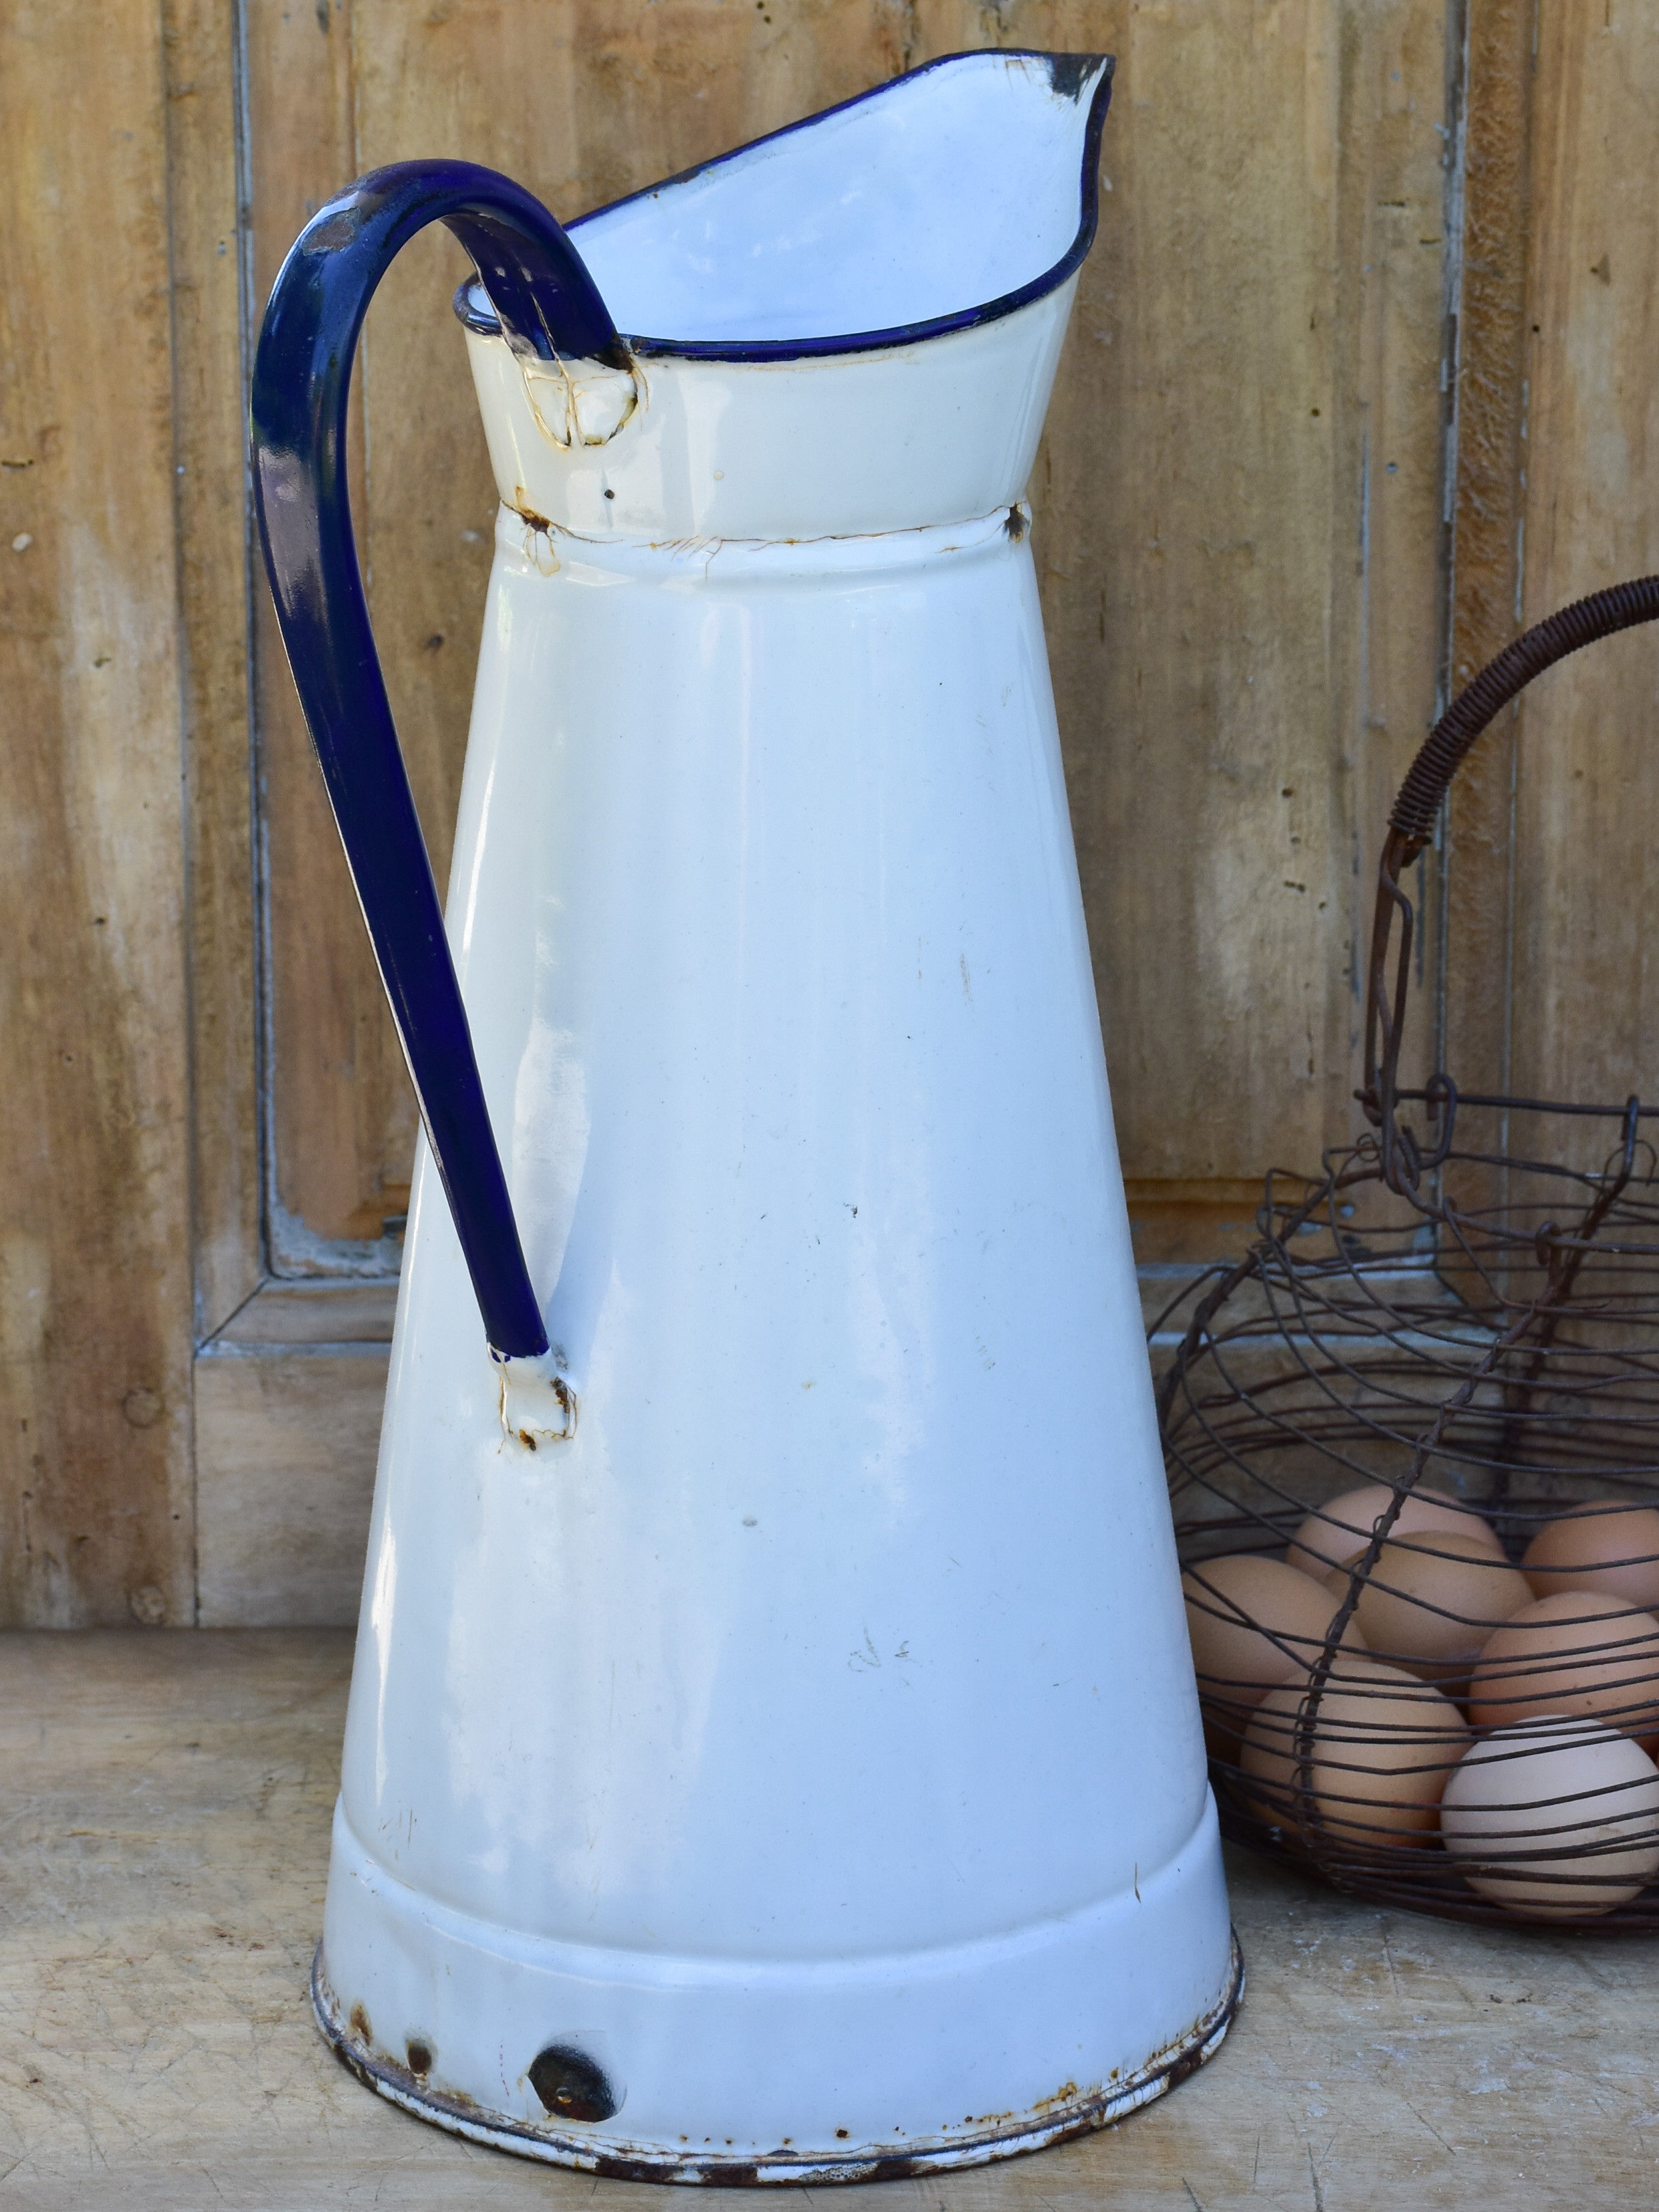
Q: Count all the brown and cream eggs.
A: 7